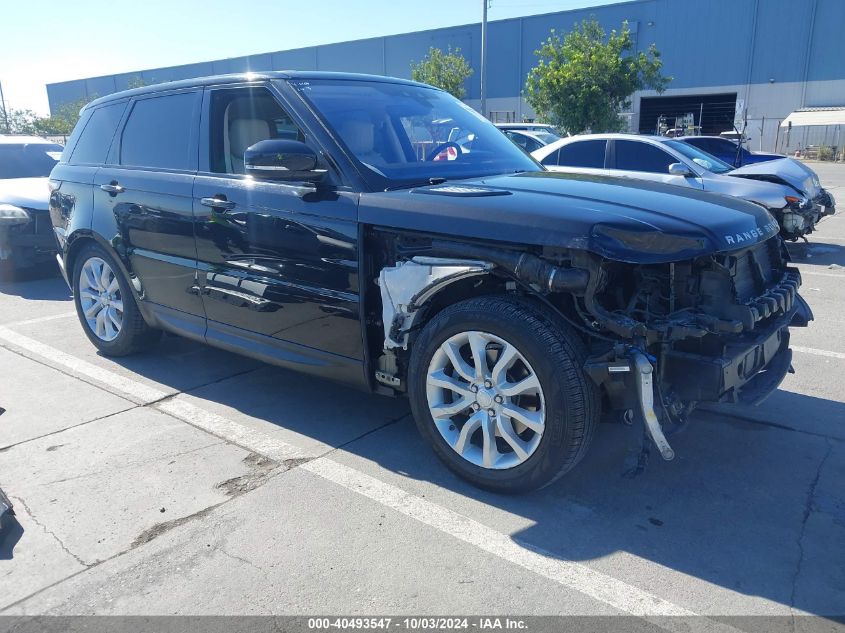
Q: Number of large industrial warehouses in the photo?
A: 1